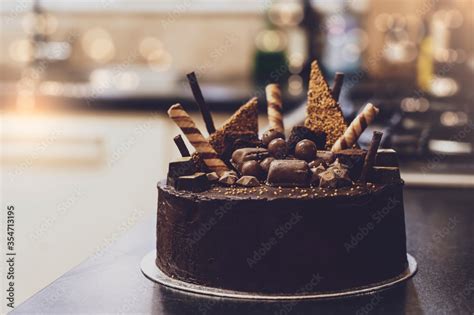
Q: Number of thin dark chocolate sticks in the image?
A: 4